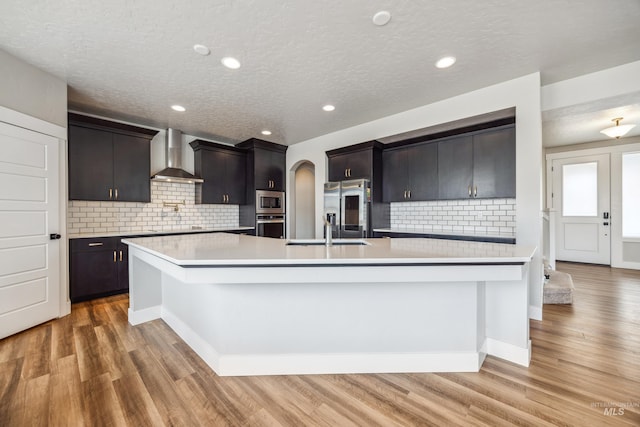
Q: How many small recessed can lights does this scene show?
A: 5